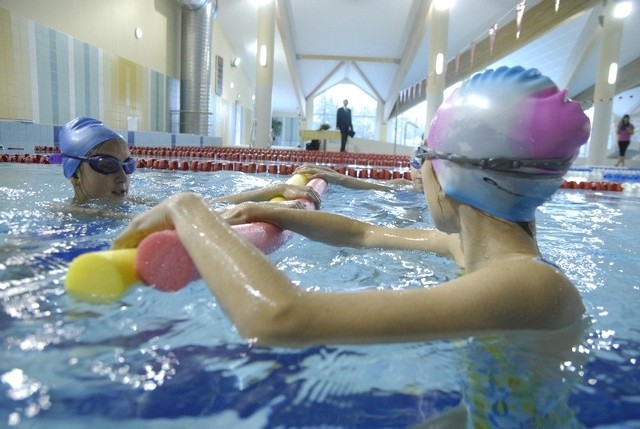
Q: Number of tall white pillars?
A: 3